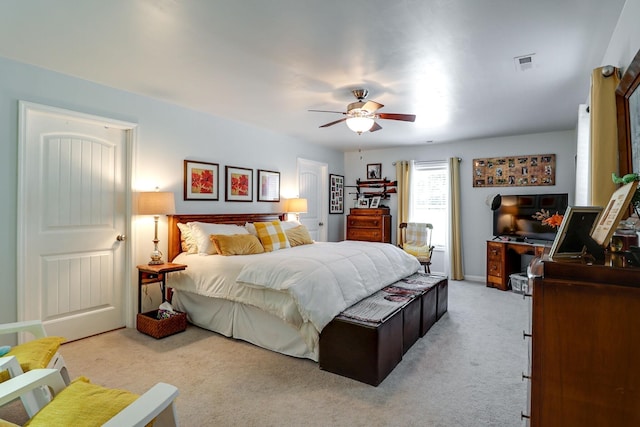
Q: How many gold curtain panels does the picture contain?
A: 3